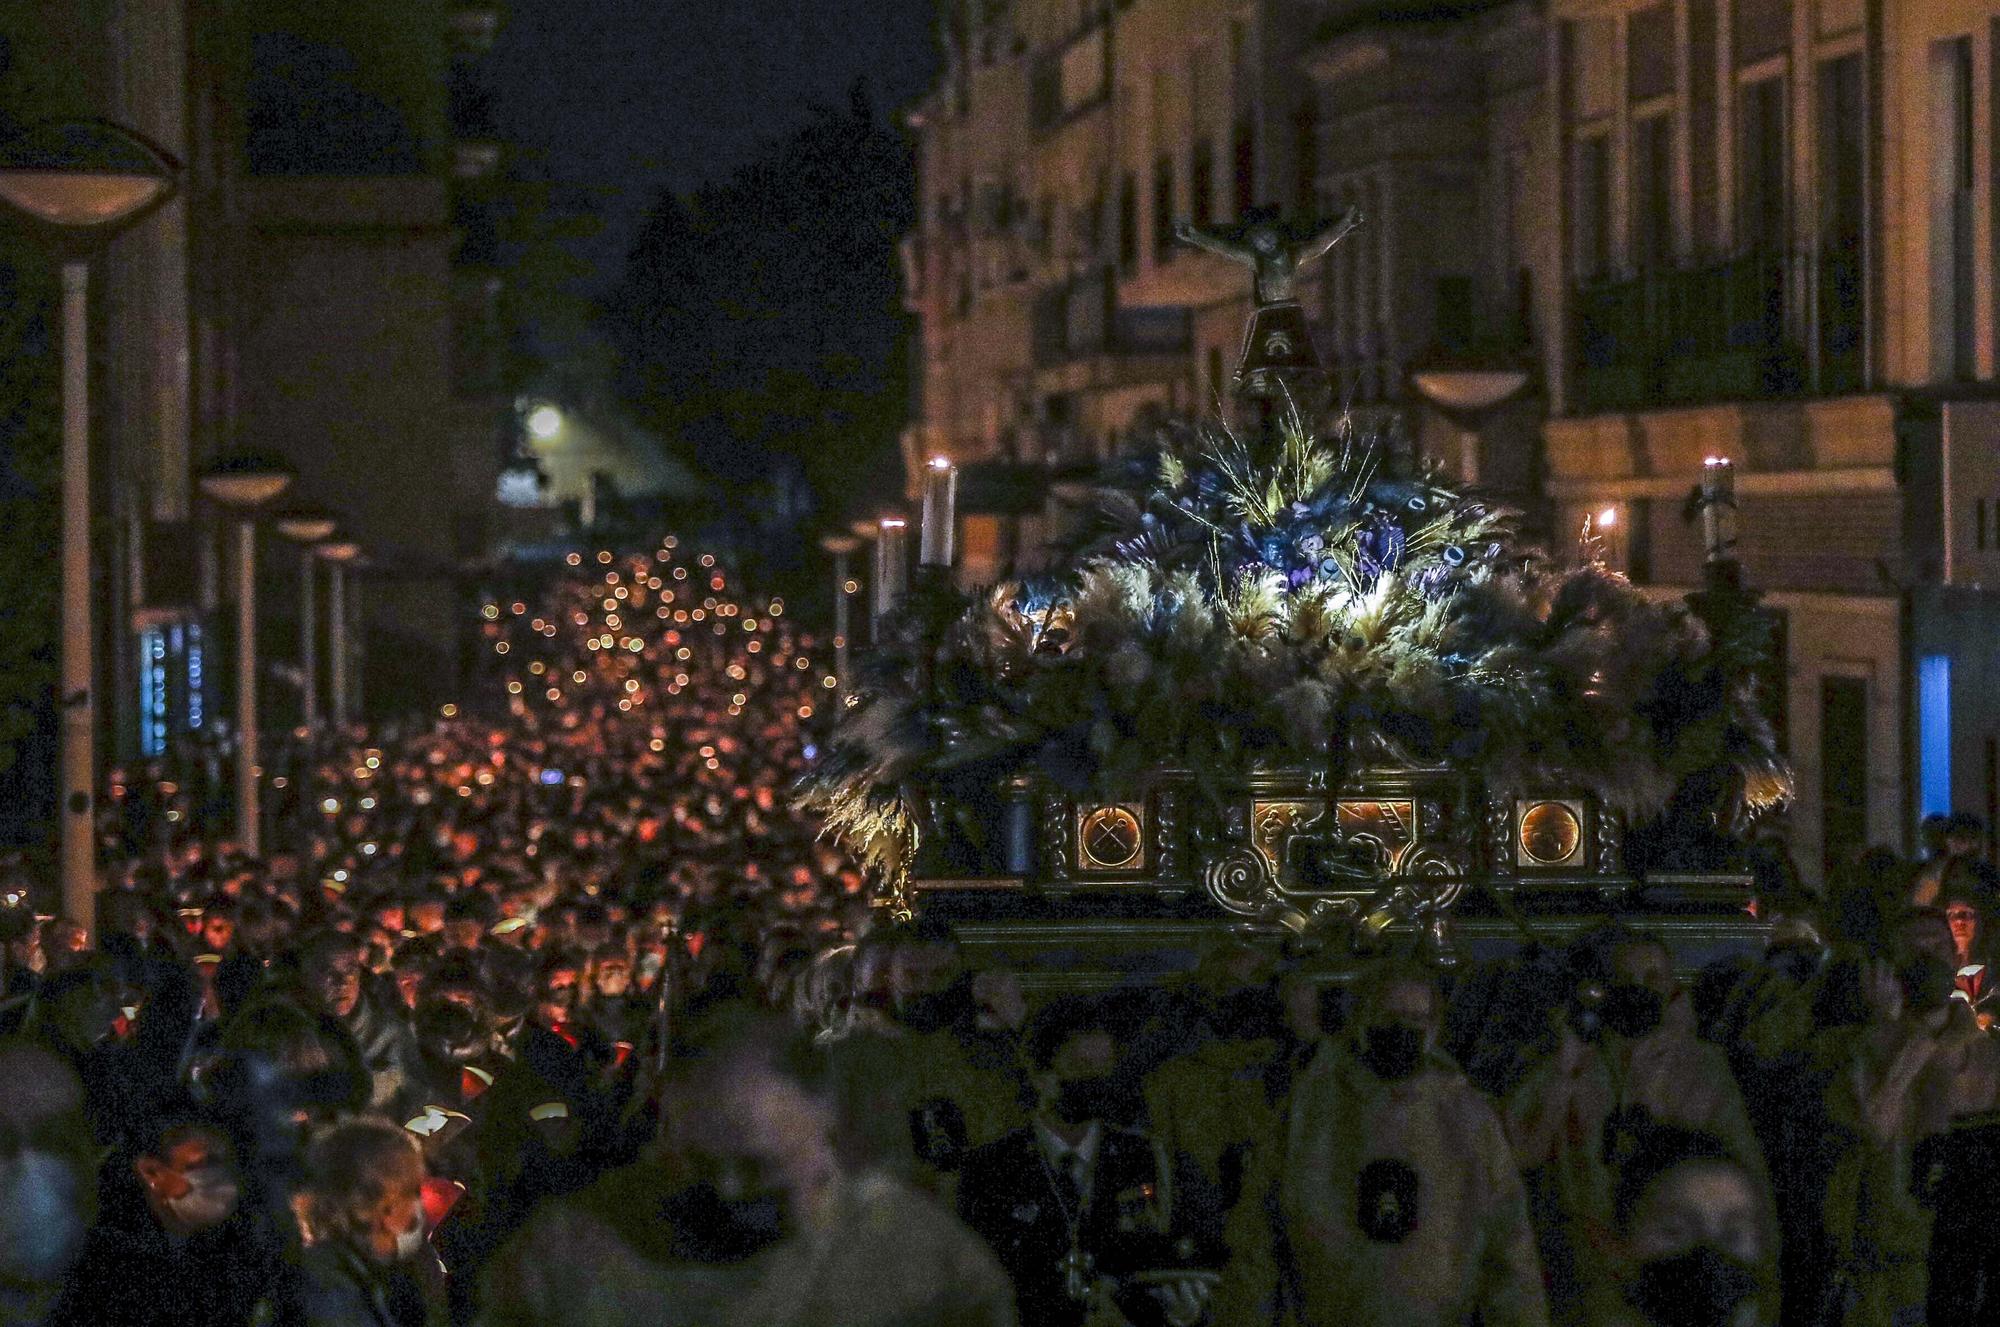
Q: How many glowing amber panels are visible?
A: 3